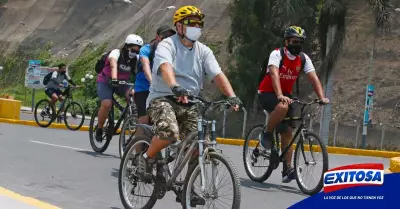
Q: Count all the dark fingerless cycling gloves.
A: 2